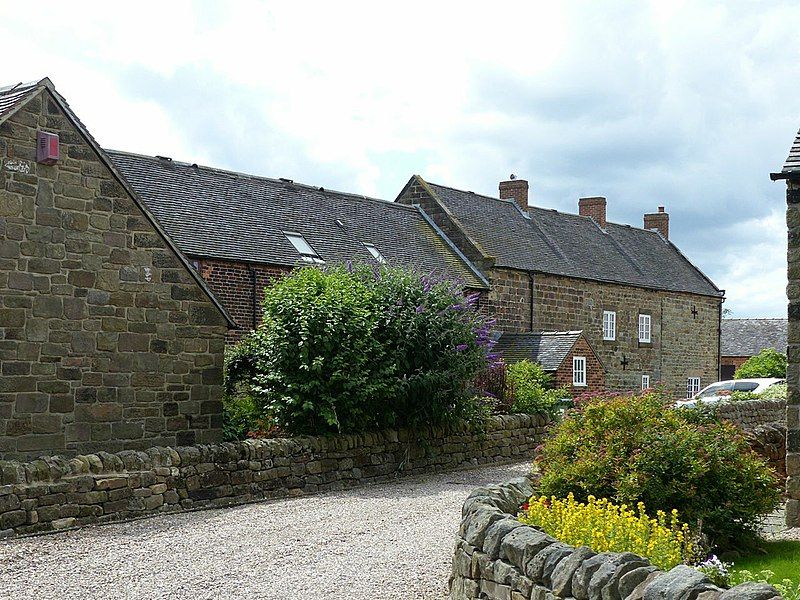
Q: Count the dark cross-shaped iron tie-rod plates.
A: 2